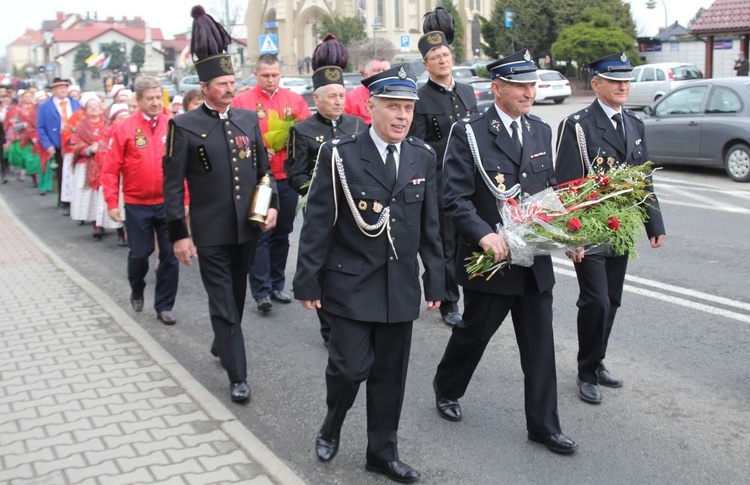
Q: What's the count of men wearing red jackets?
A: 3